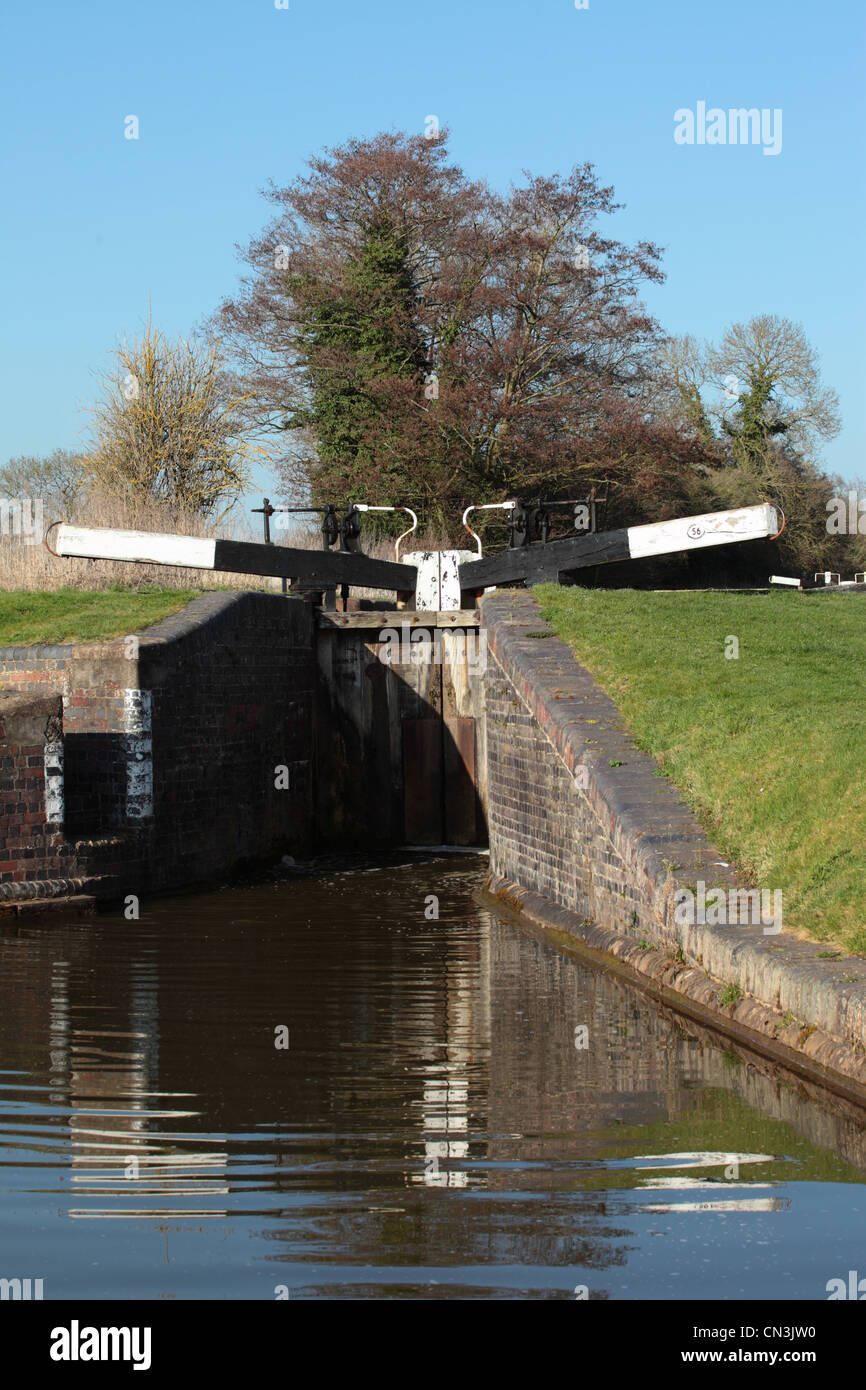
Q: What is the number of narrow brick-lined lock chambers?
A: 1